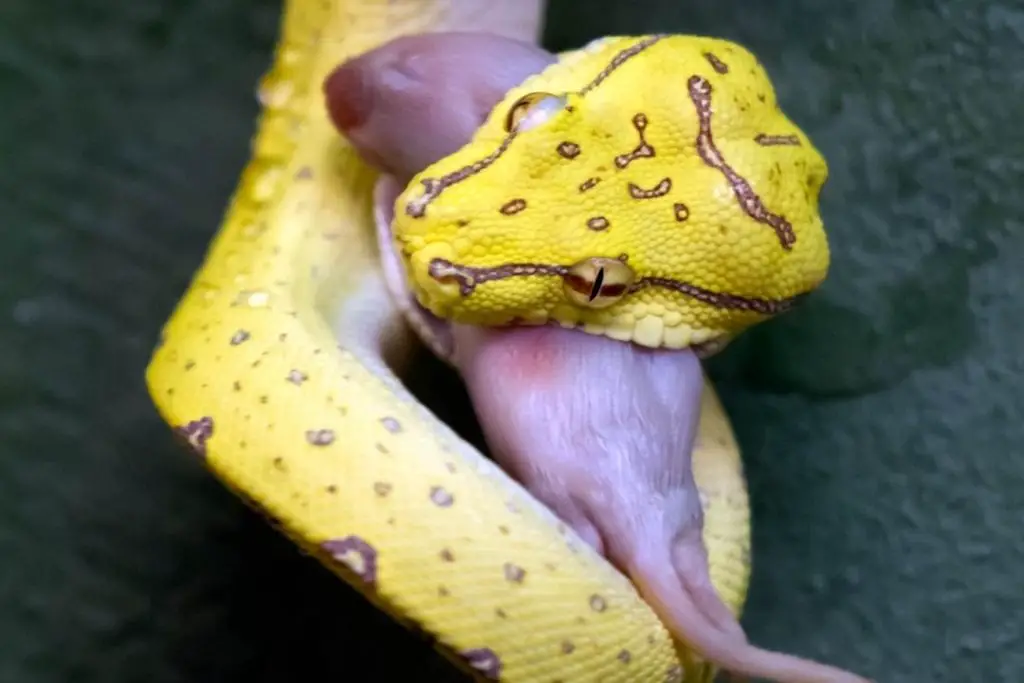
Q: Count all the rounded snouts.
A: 2